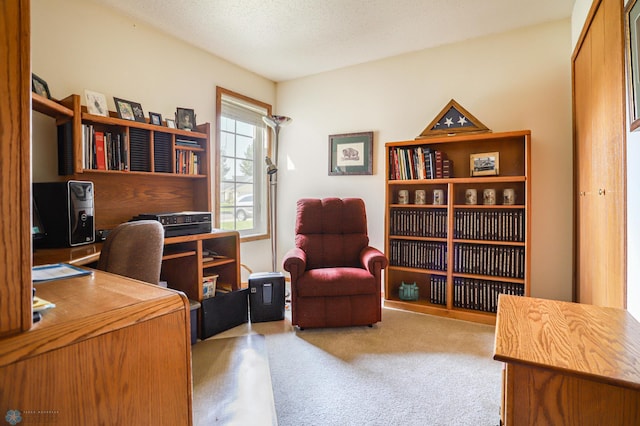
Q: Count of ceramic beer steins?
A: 6